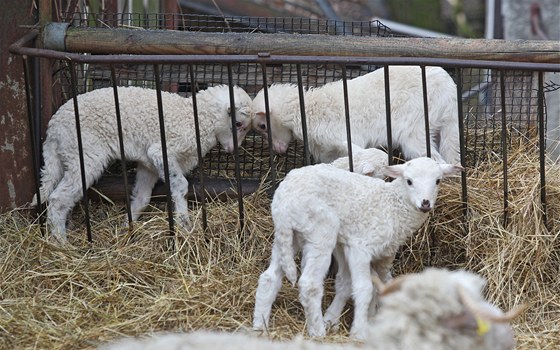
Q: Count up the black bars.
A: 14